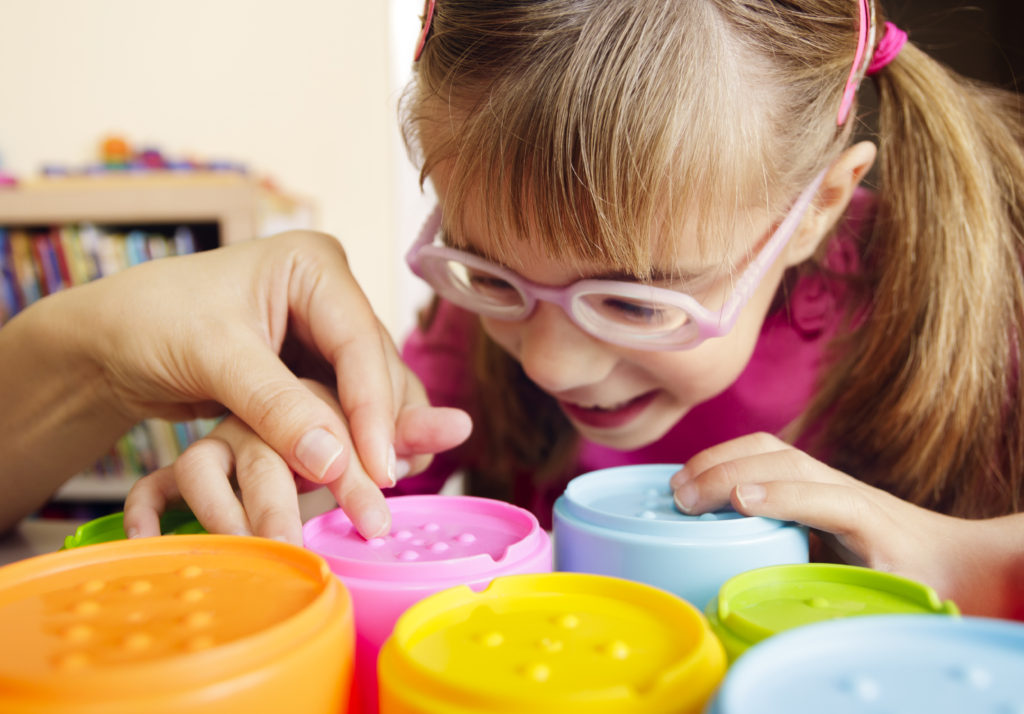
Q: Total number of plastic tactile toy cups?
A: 7